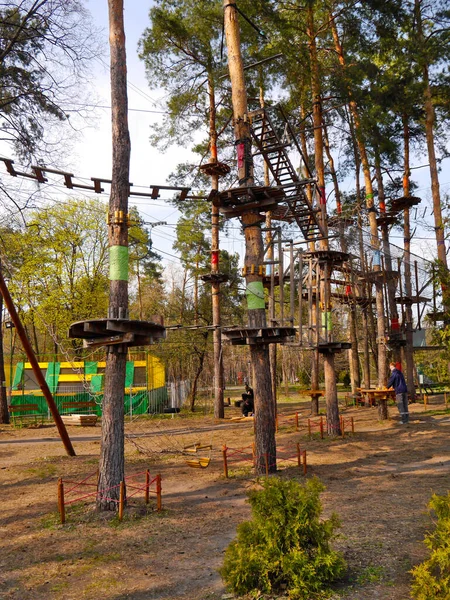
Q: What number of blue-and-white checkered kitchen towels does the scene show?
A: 0